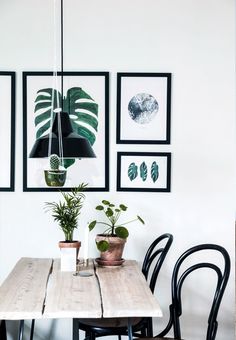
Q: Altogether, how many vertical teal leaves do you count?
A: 3